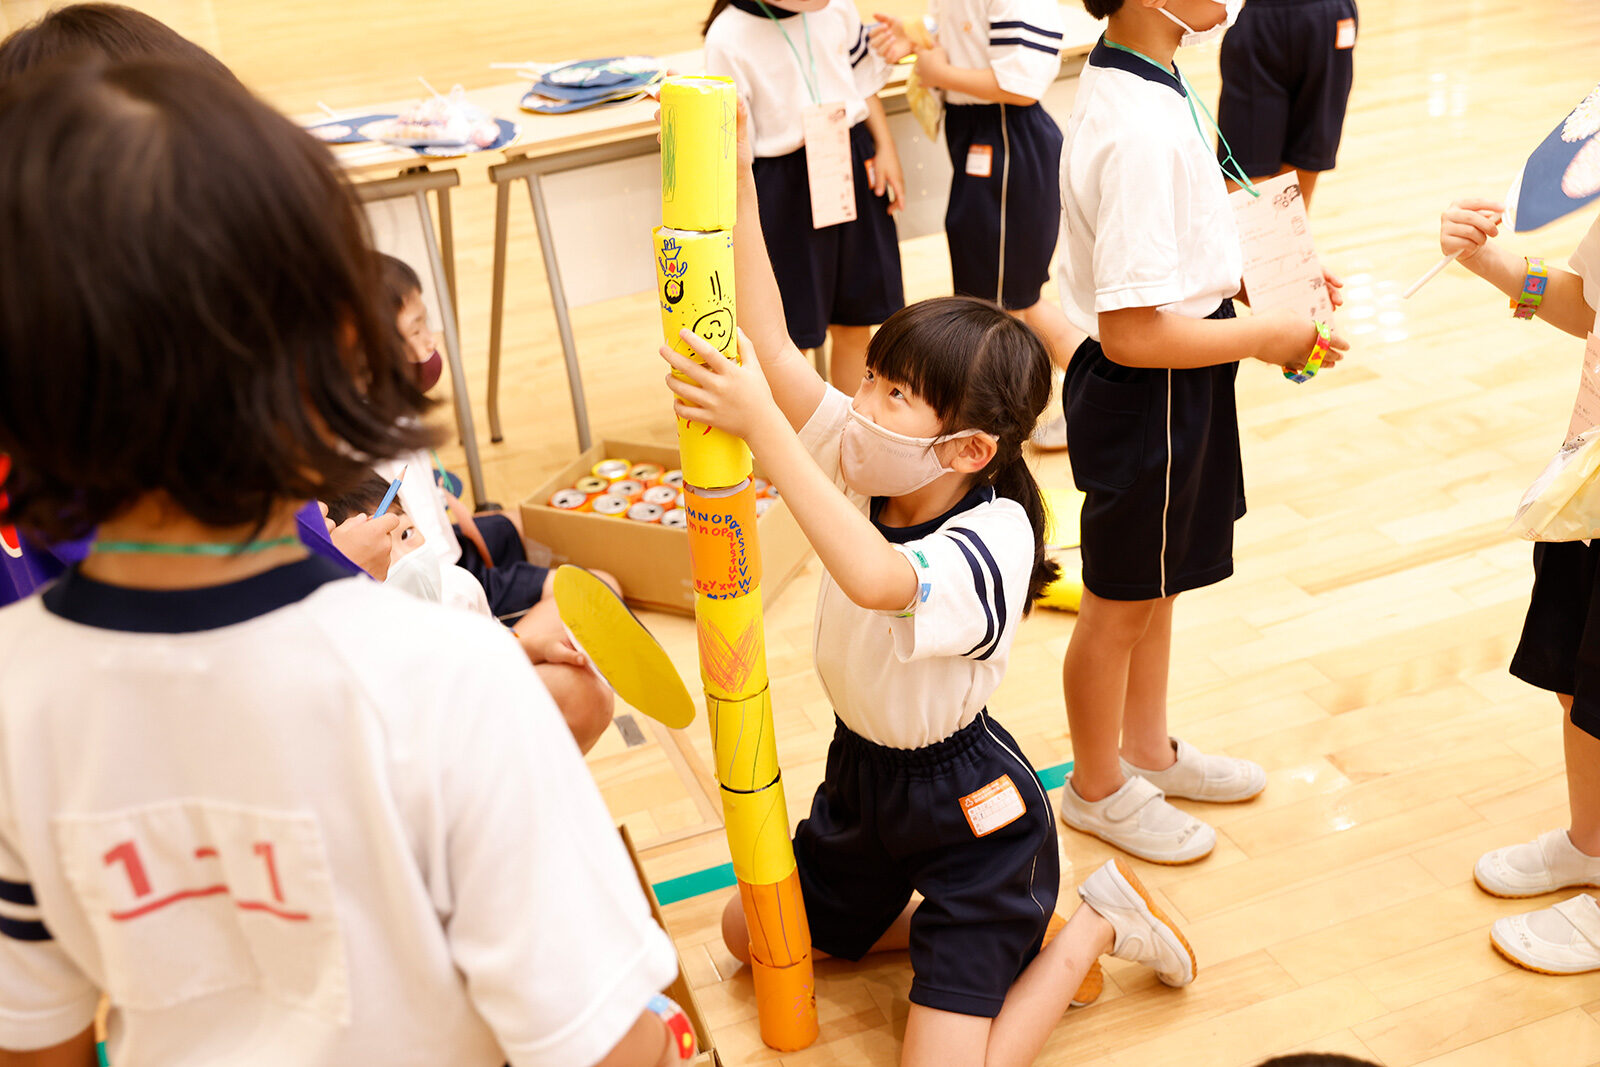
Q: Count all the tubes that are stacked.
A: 9